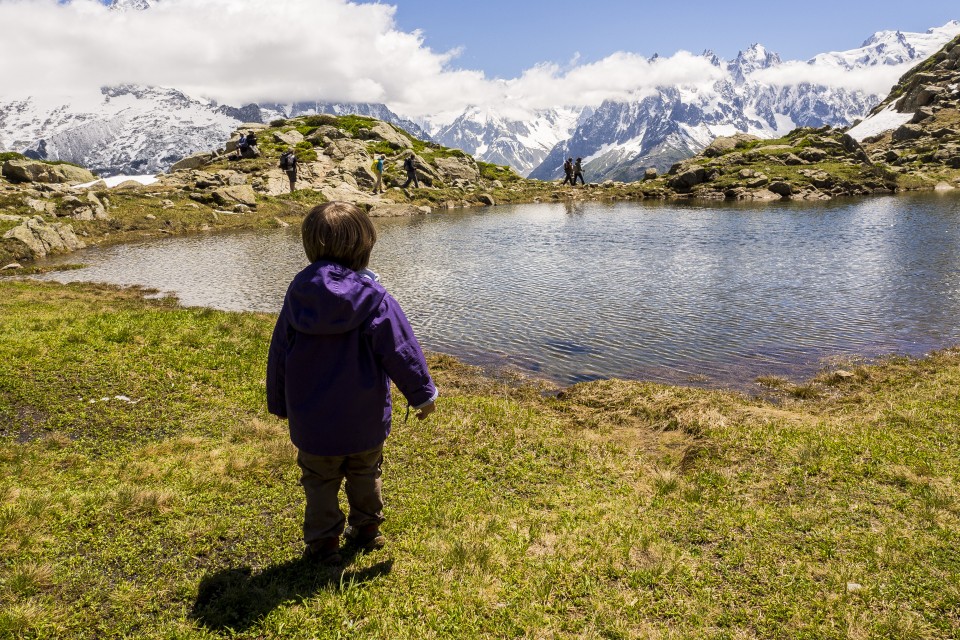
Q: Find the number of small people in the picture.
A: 1